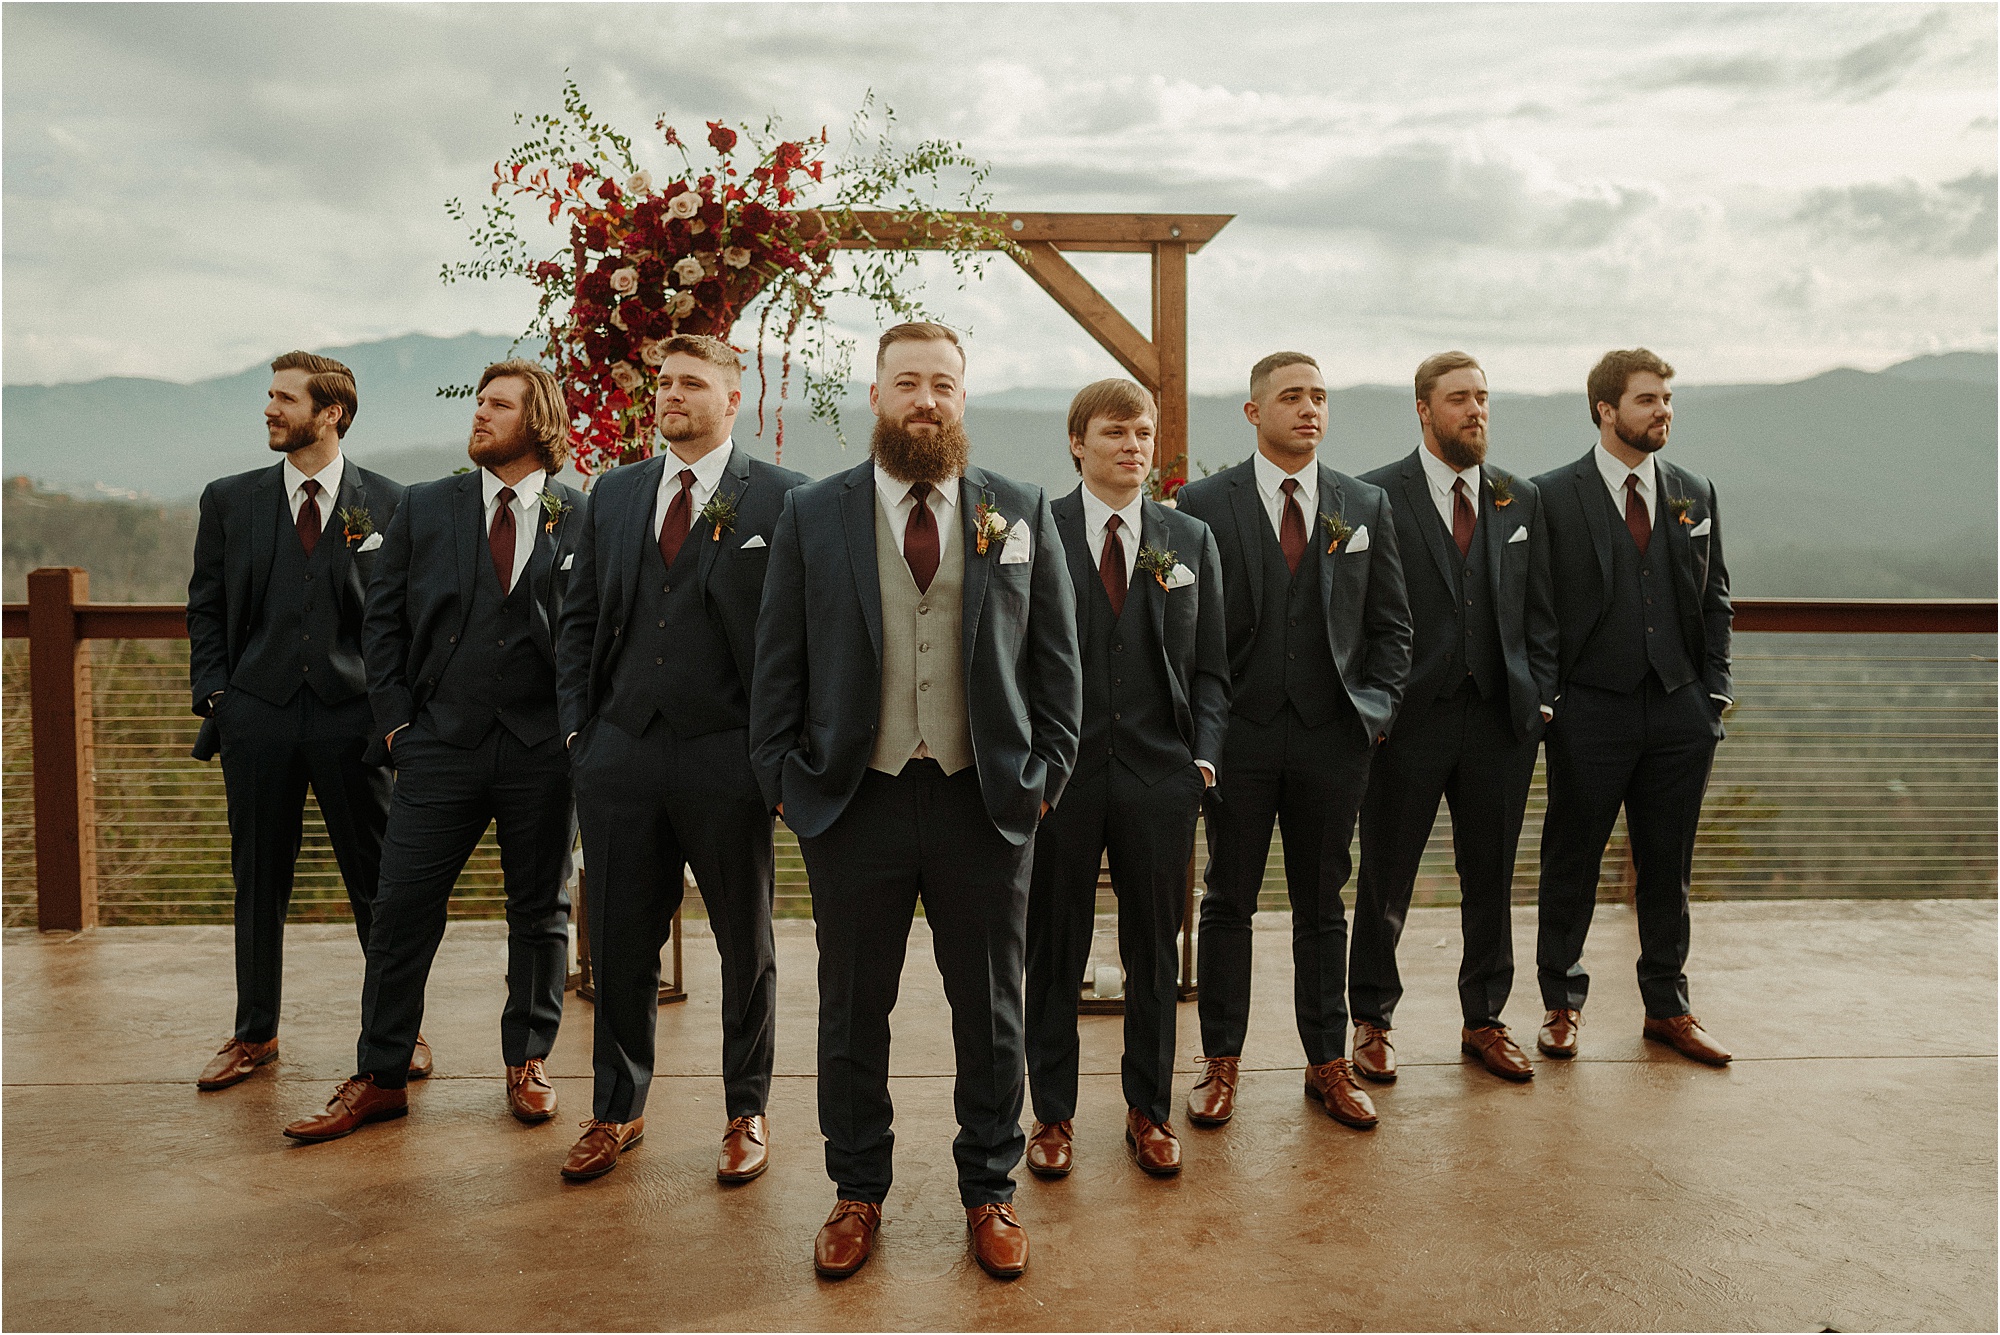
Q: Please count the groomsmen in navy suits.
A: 7